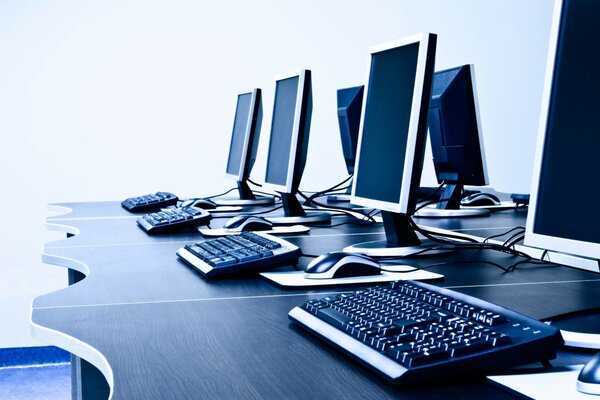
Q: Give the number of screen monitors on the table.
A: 6